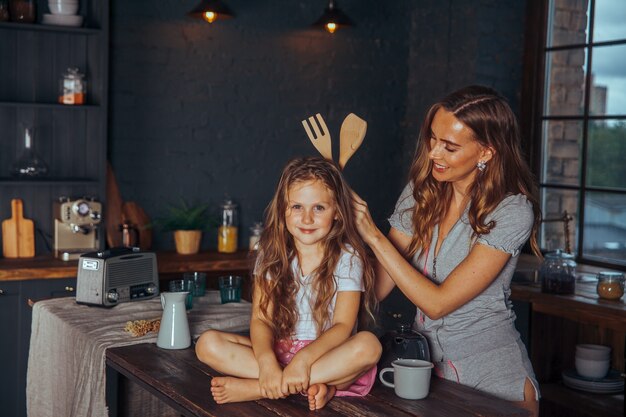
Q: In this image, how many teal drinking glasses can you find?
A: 3